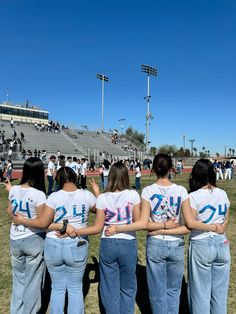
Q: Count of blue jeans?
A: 5